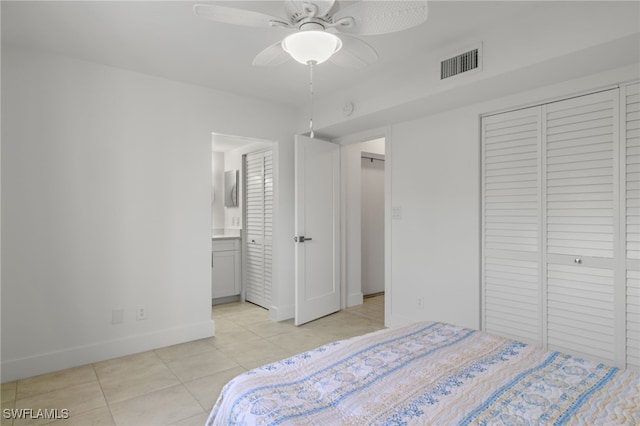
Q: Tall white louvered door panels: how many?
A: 5